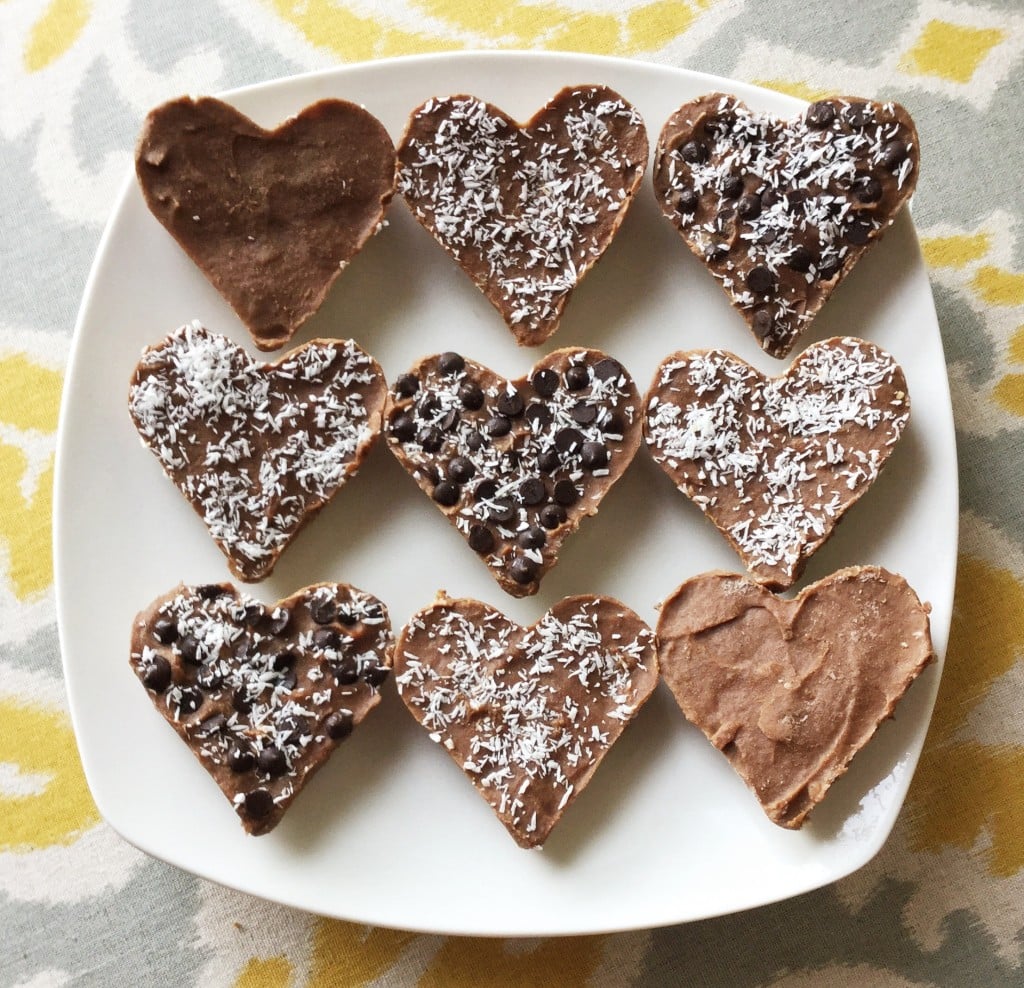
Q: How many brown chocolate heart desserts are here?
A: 9